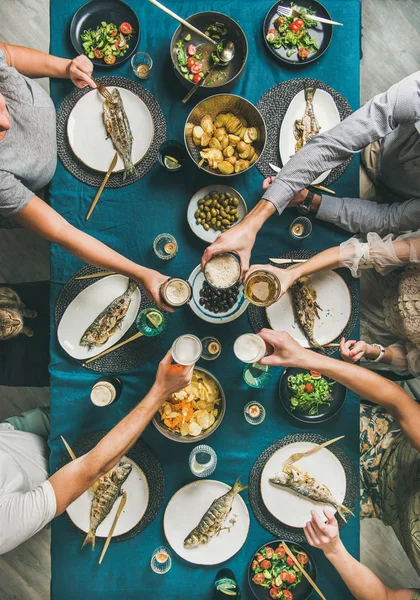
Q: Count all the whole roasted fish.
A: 7